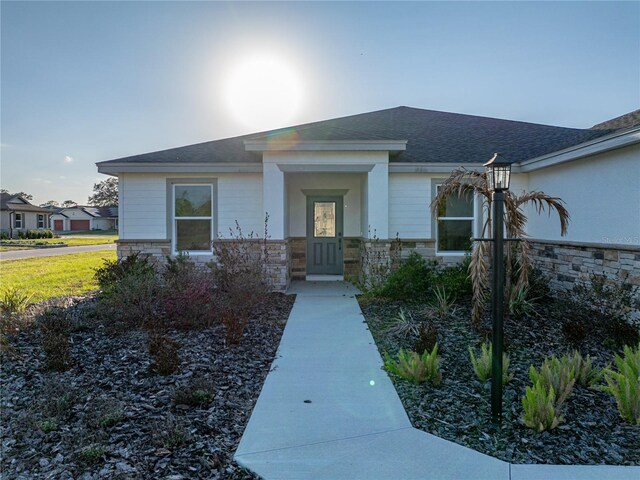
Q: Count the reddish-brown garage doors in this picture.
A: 2